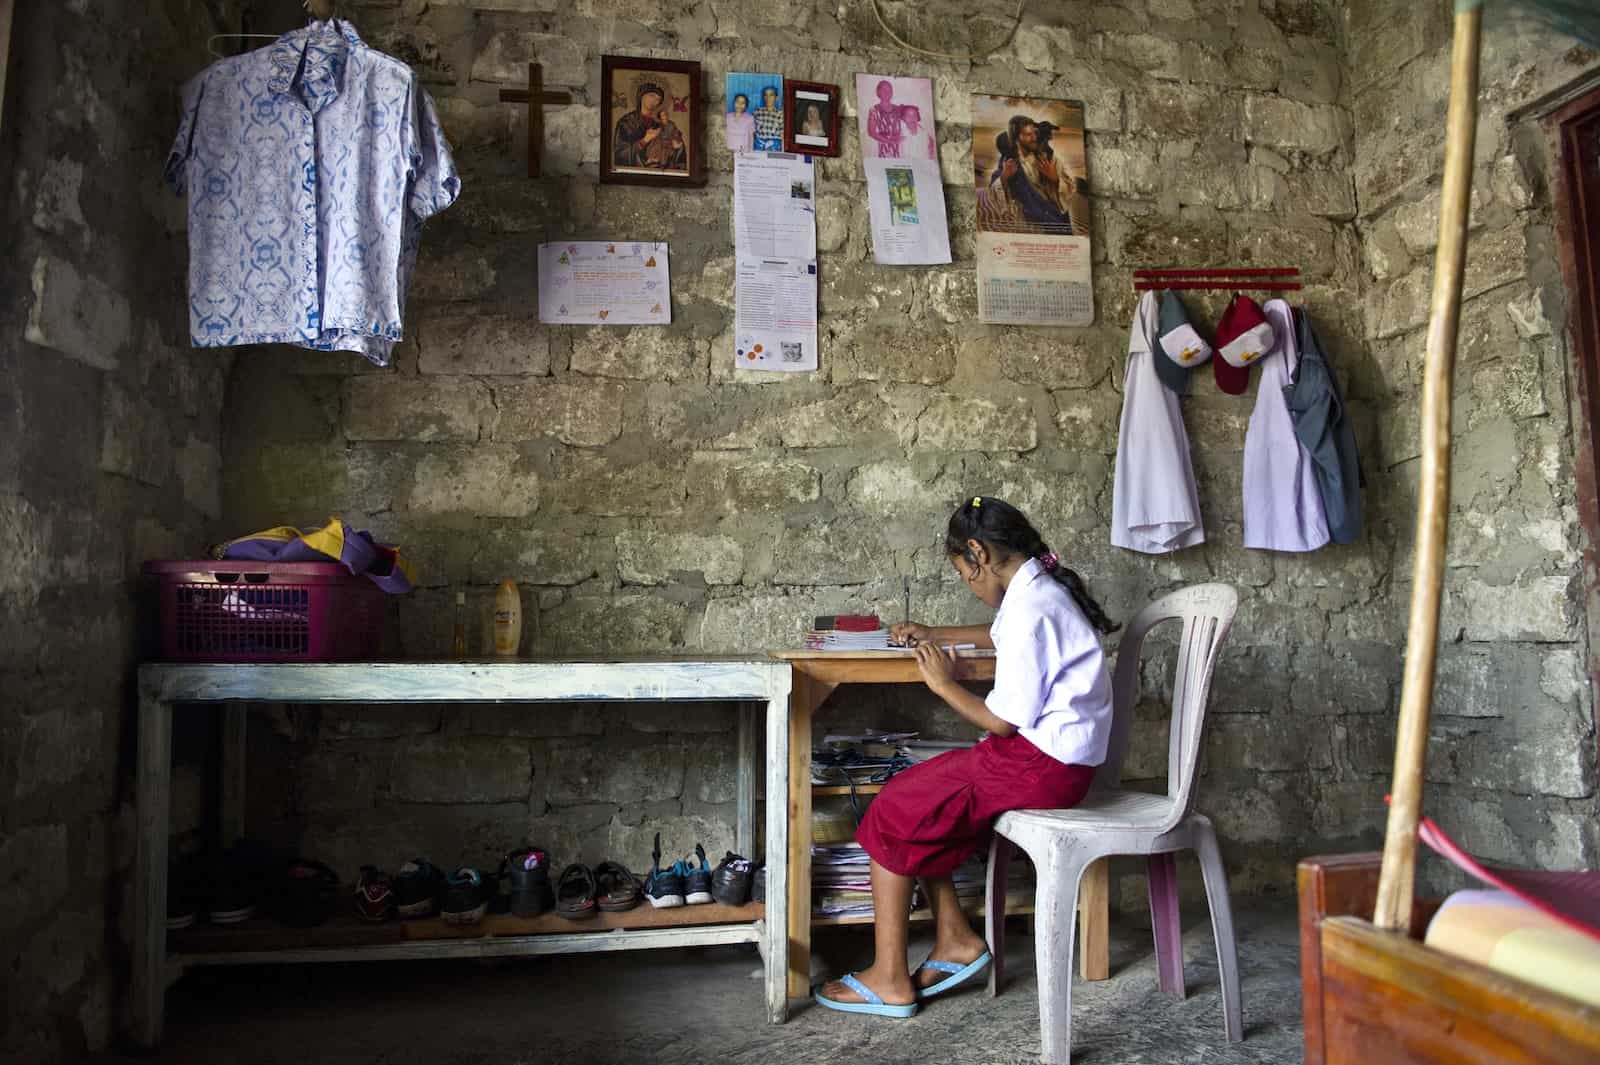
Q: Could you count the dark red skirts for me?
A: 1